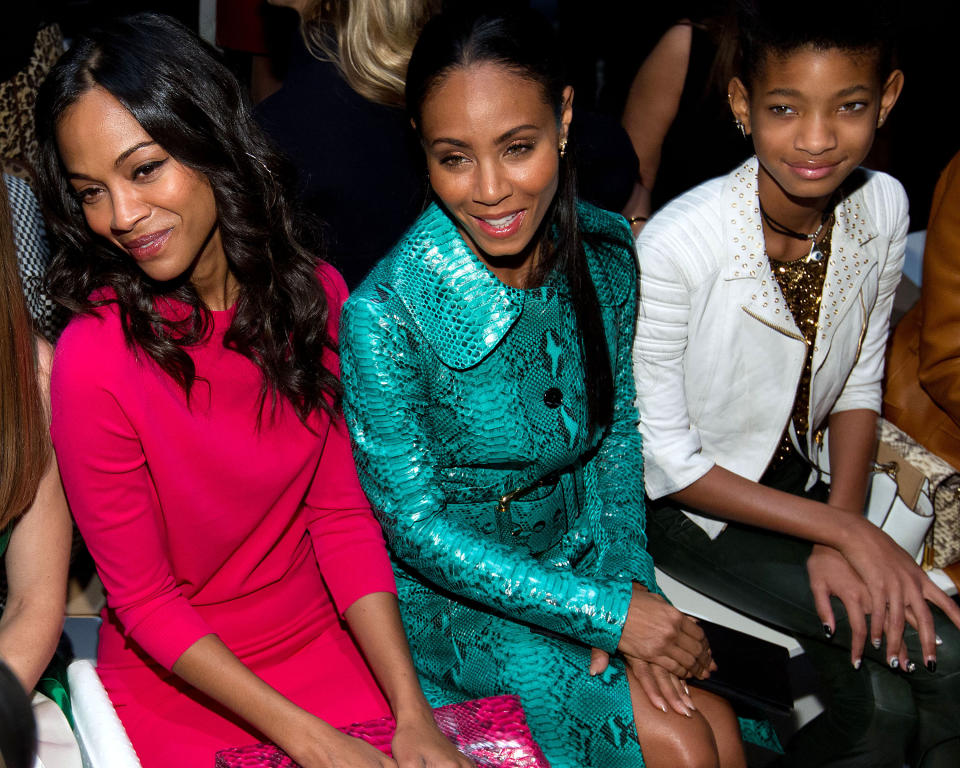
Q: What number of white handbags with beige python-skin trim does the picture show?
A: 1